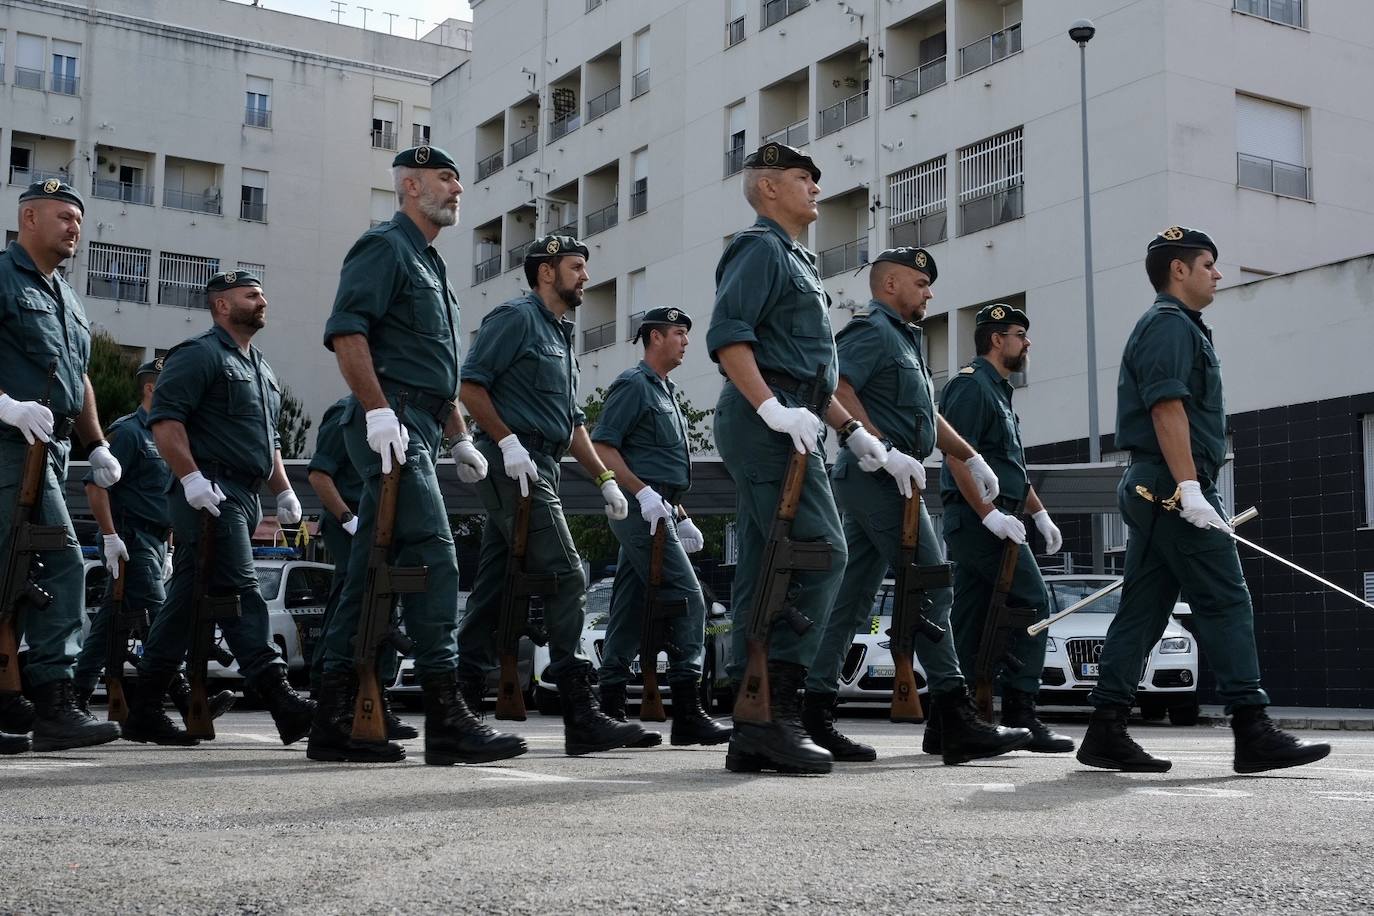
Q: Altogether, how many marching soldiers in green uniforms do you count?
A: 11